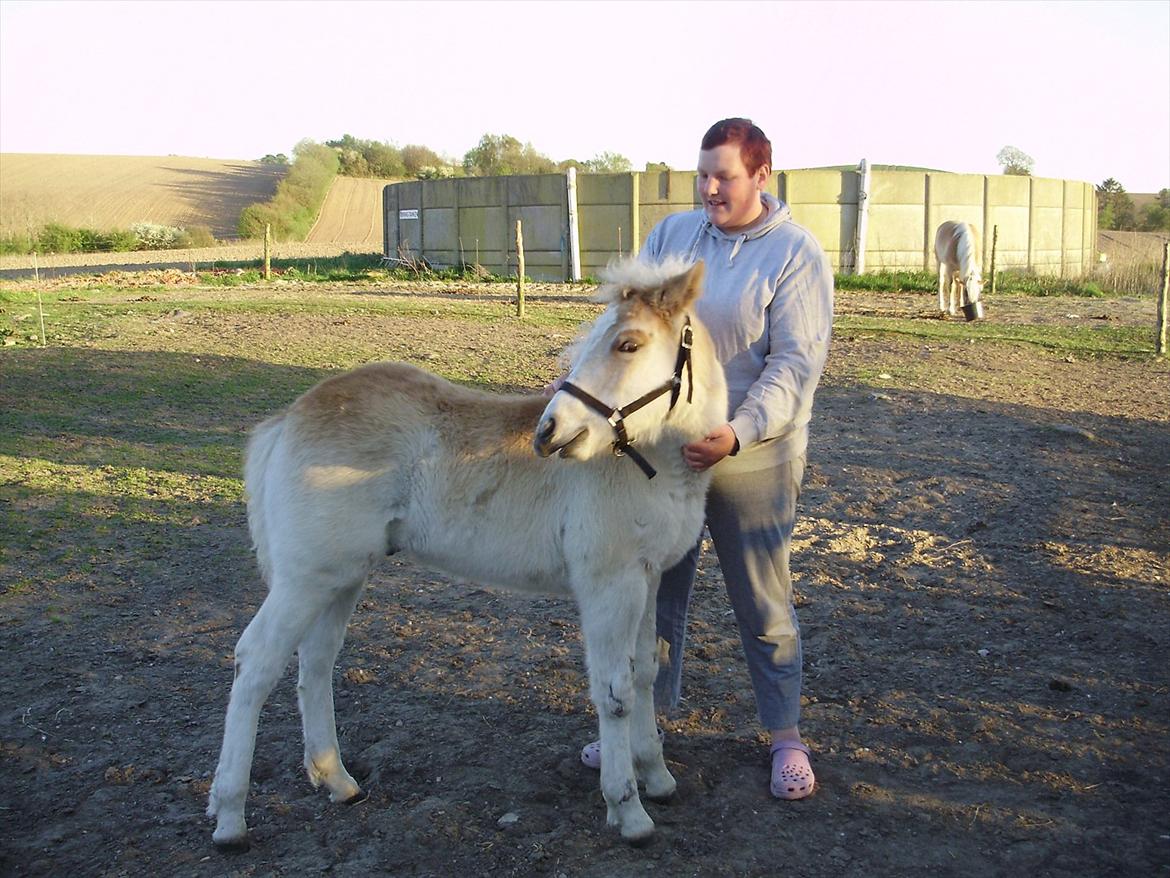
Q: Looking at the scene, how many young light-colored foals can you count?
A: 1